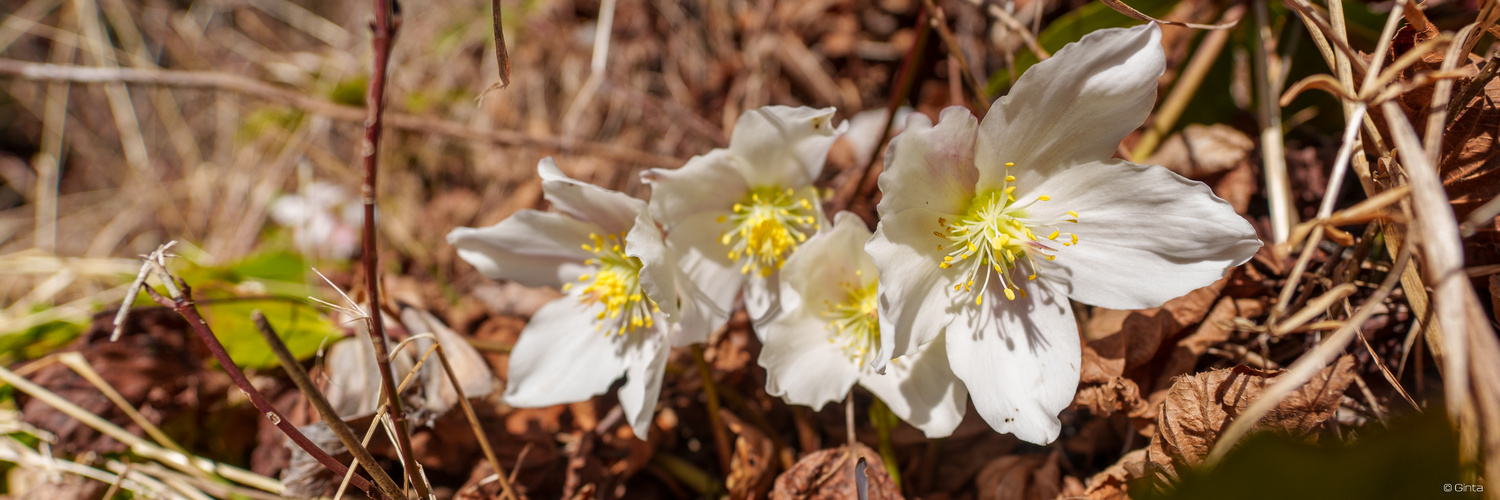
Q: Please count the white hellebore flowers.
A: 4